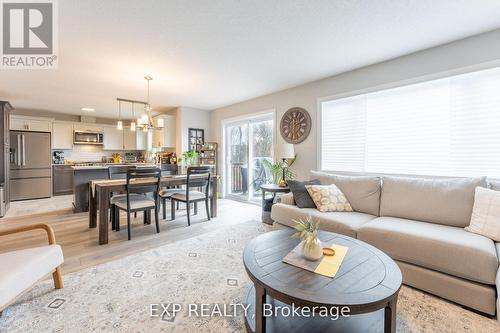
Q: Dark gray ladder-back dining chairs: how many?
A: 4